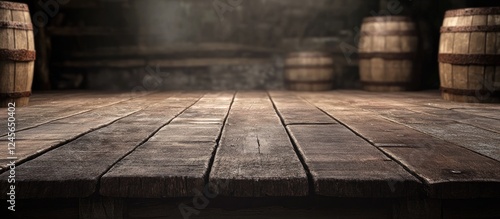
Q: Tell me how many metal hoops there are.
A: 15